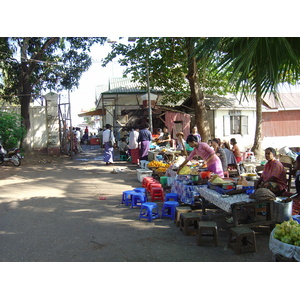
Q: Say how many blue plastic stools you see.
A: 6